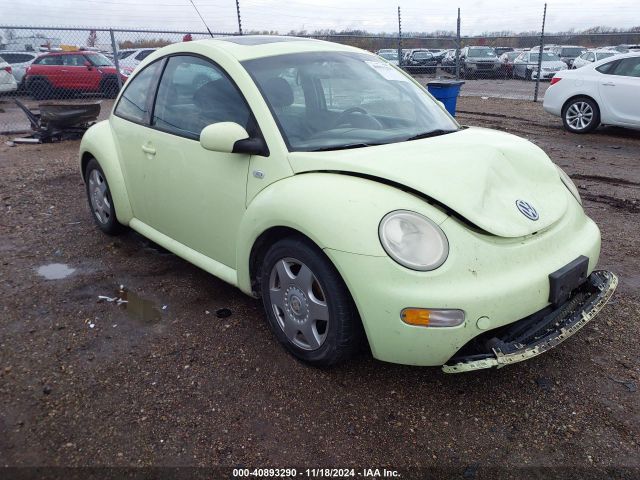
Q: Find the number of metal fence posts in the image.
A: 5